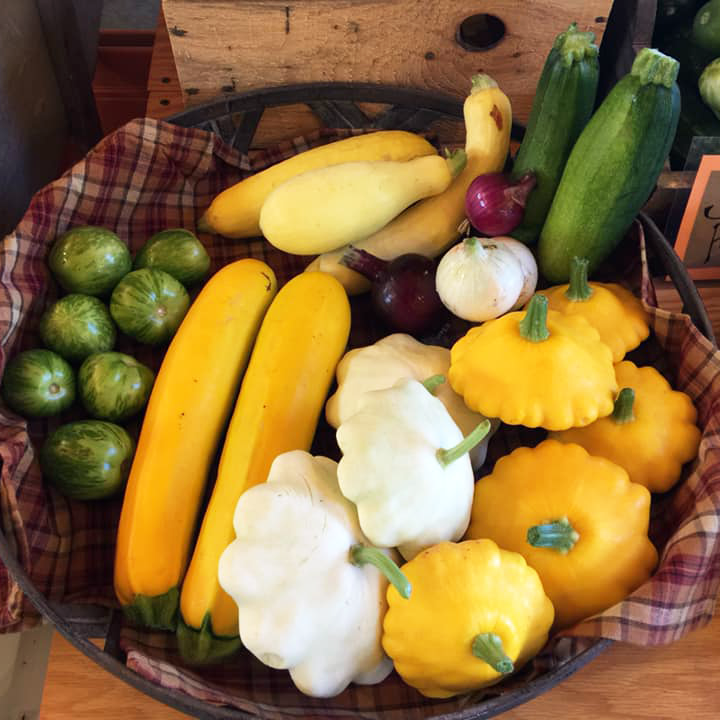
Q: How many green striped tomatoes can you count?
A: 7